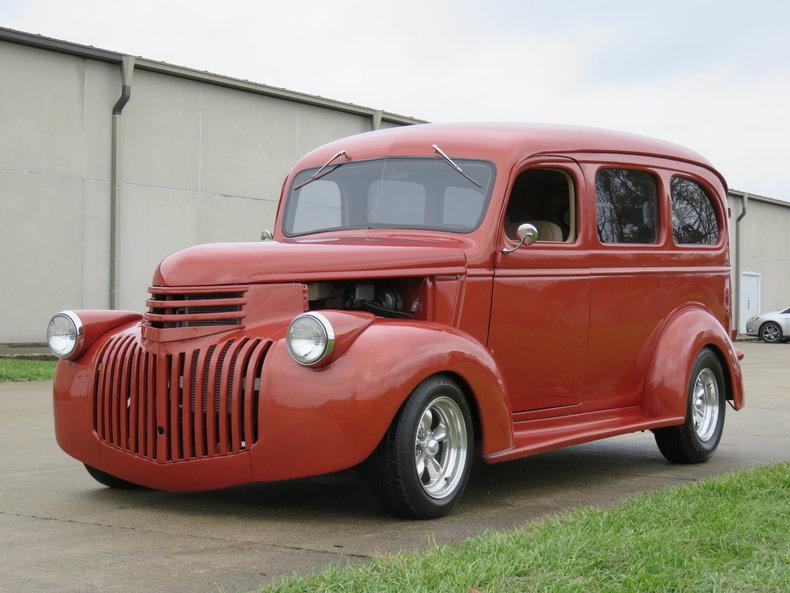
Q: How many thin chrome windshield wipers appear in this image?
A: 2